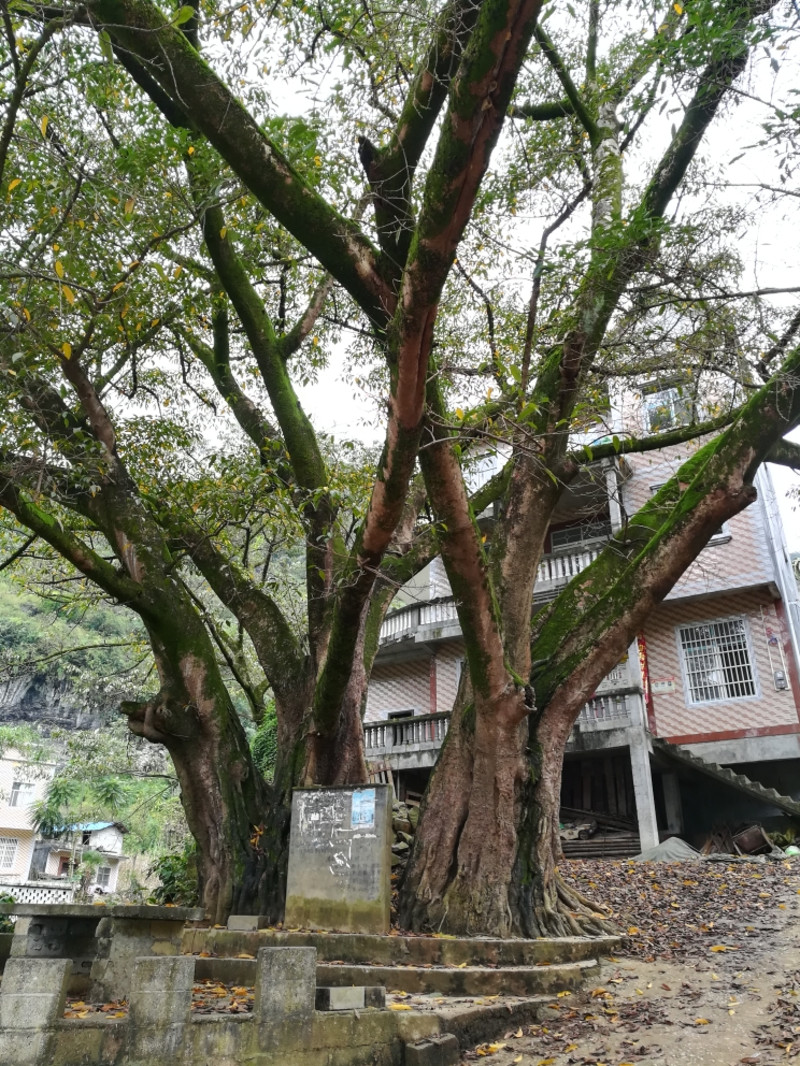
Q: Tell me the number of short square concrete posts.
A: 3